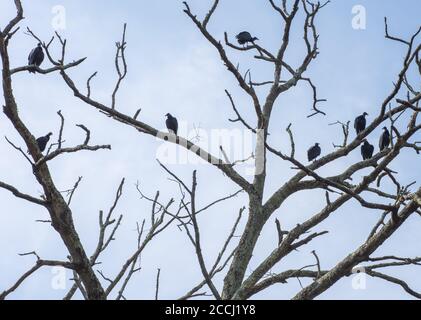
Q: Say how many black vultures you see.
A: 8